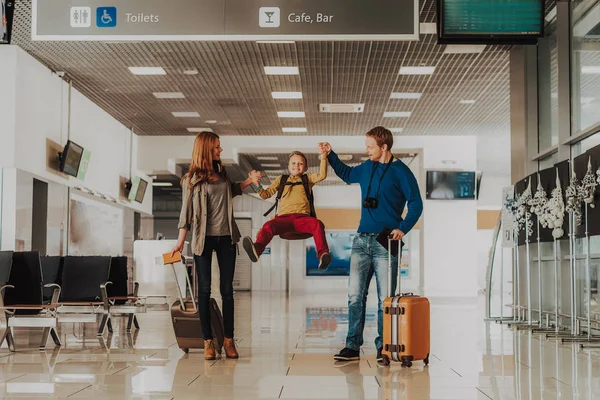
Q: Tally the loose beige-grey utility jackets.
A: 1